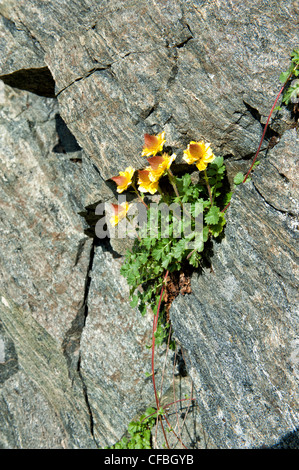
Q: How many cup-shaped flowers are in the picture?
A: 6